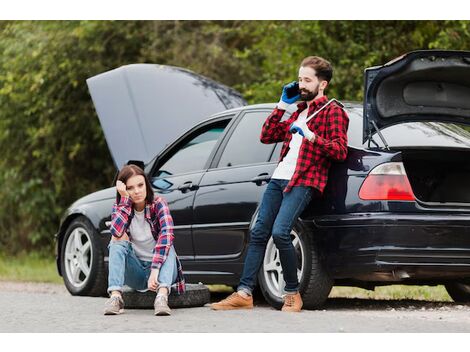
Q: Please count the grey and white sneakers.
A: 2